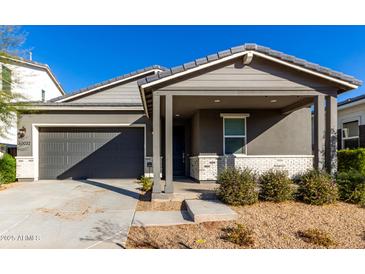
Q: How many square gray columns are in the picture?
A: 4